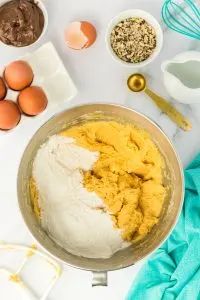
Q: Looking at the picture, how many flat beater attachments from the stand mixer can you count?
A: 1